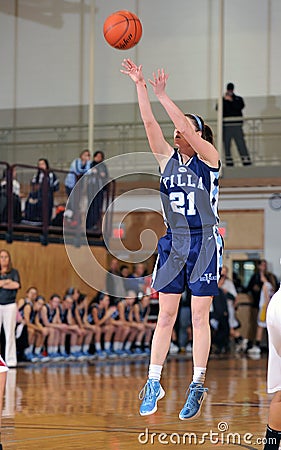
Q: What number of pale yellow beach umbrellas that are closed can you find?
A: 0